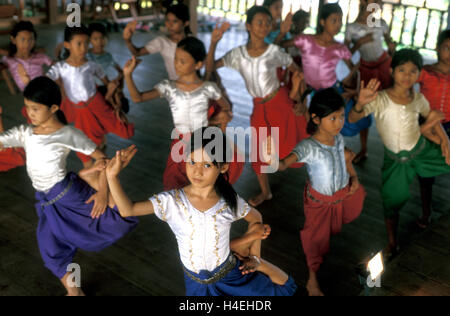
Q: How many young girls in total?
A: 15